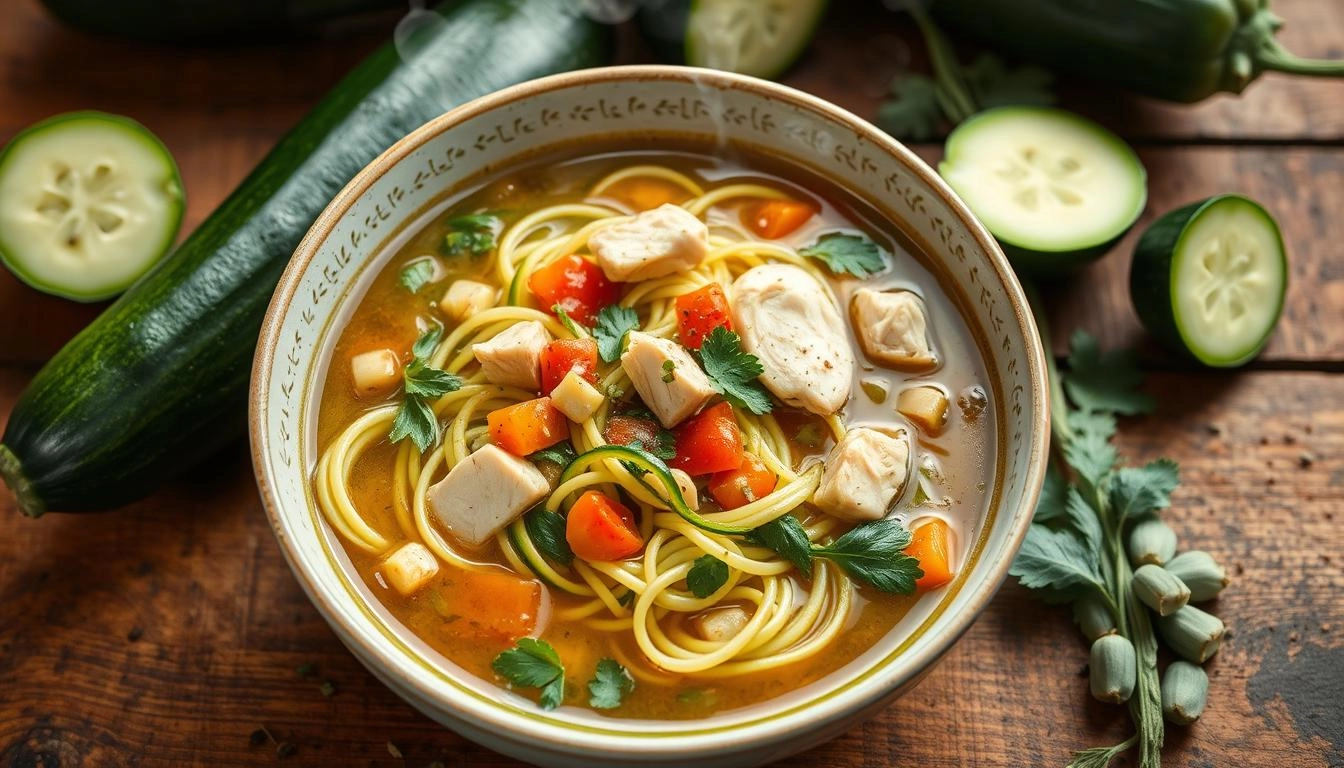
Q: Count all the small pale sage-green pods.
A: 7